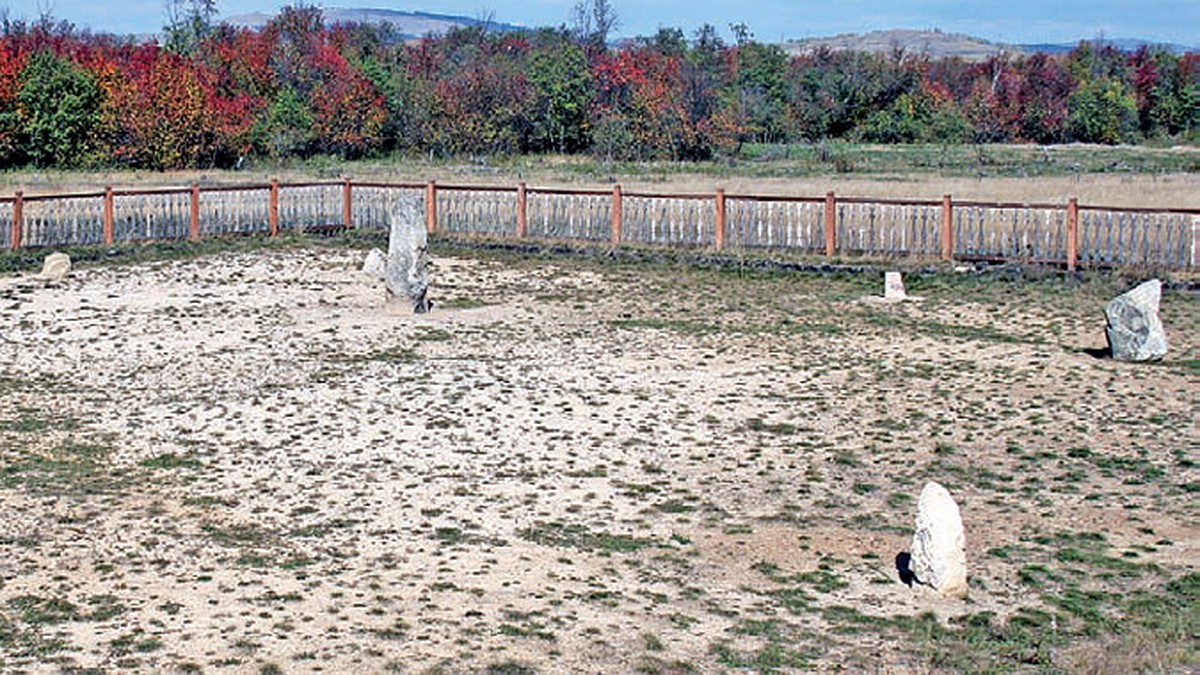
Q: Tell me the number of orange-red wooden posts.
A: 12